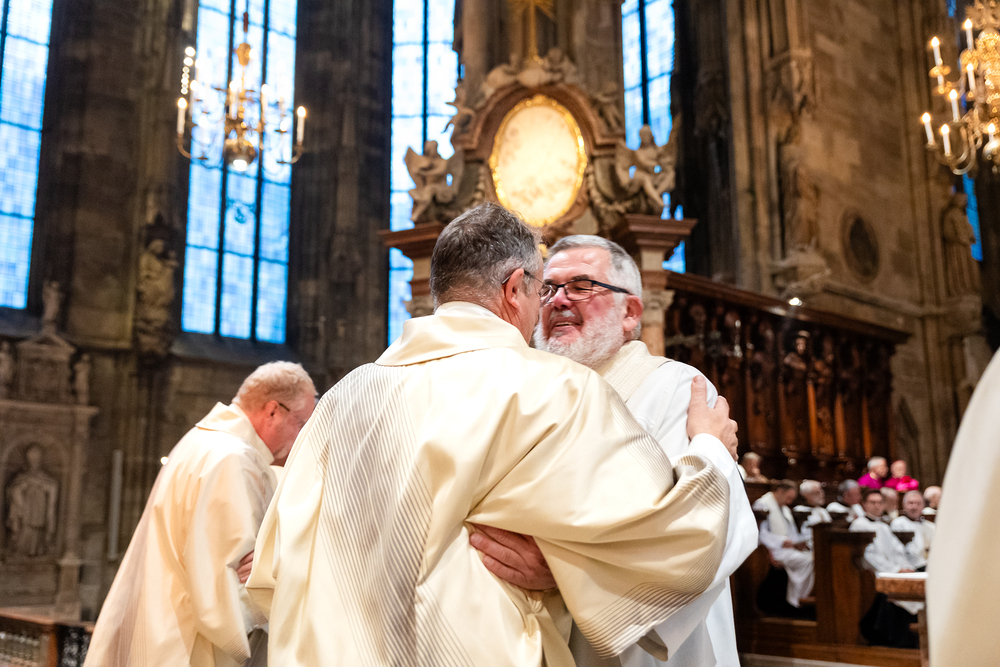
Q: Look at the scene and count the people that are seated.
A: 10